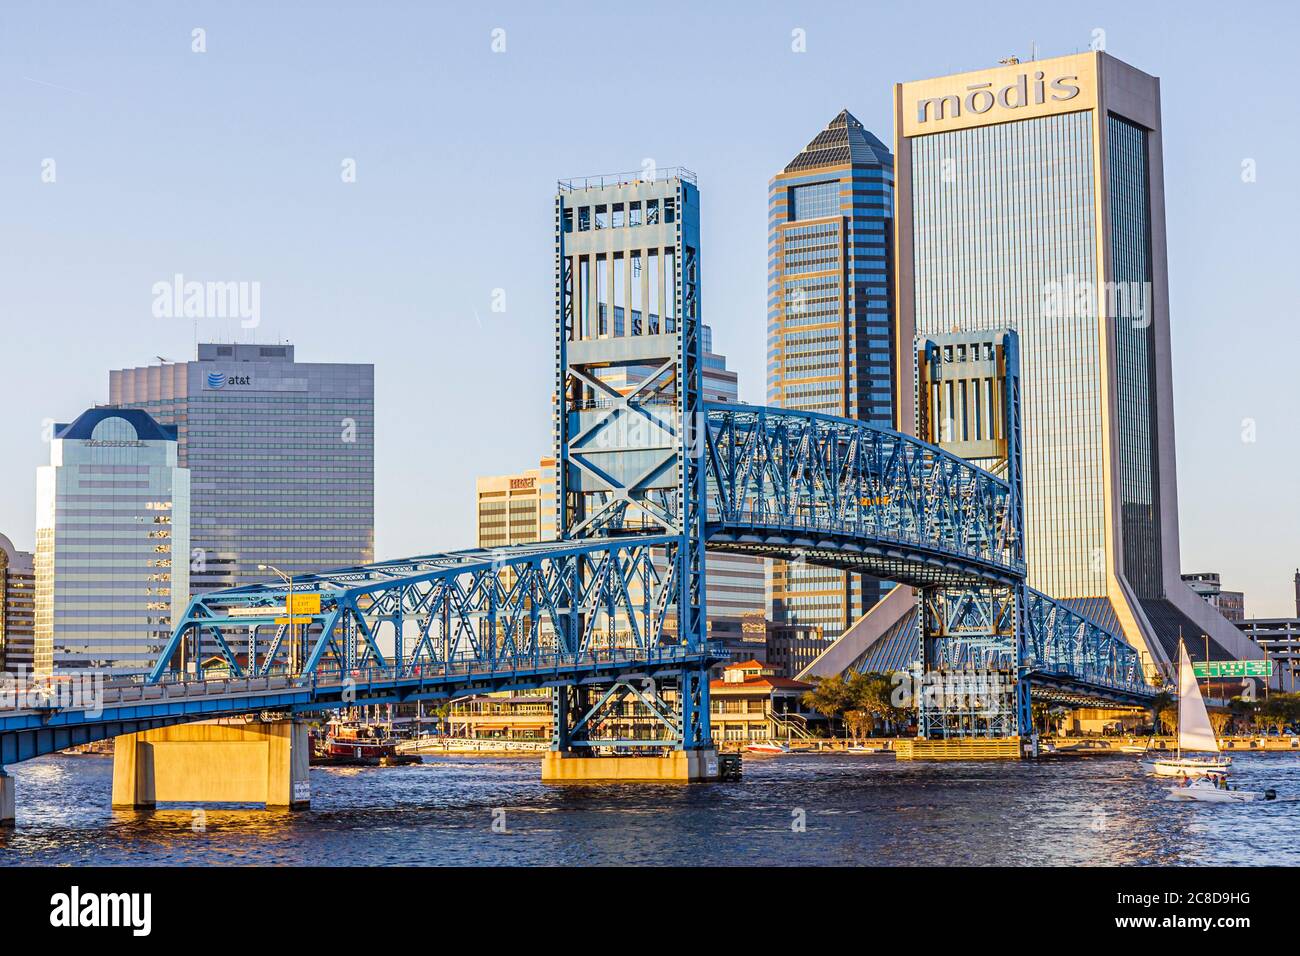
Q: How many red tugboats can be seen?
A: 1